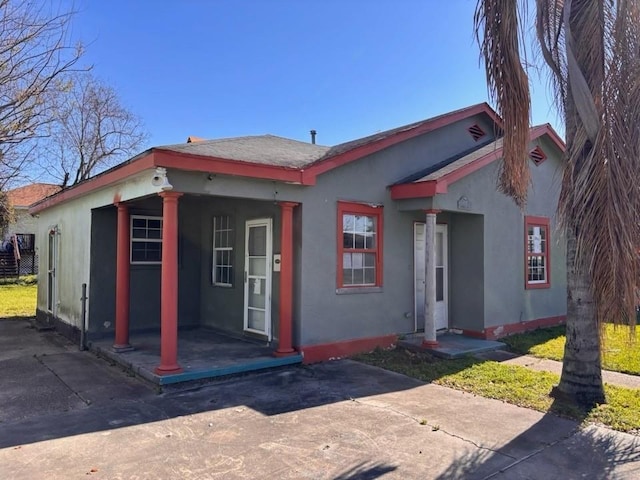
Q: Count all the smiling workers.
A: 0